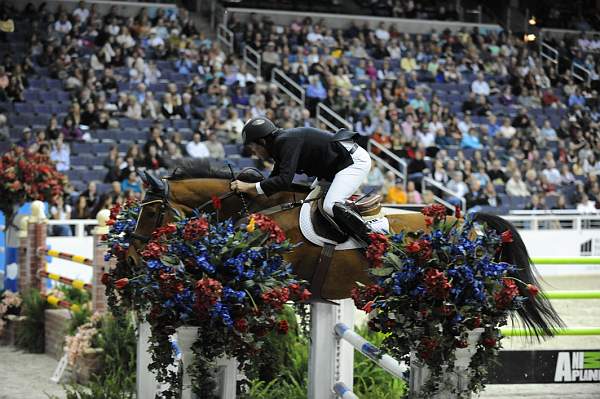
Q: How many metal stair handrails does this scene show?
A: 8